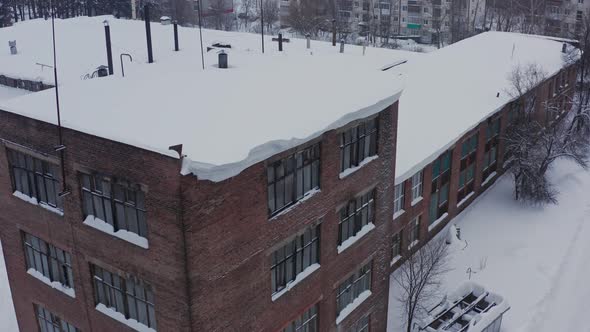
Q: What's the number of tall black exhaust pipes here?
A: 3